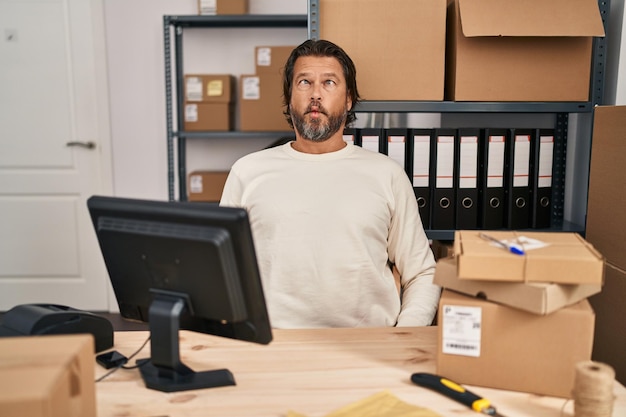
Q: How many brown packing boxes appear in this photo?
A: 13